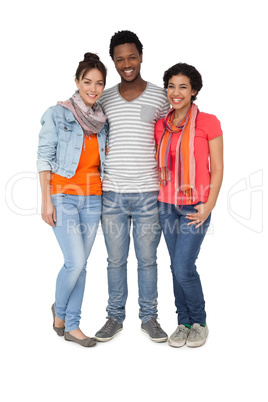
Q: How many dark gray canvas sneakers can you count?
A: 2